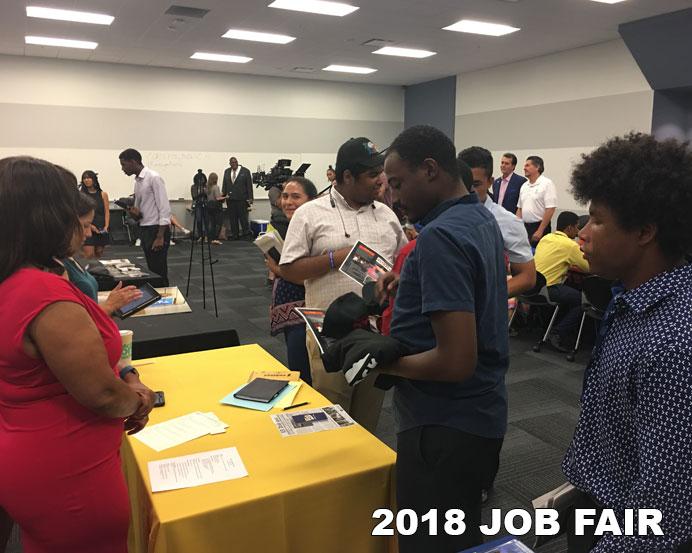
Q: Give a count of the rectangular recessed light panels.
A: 9